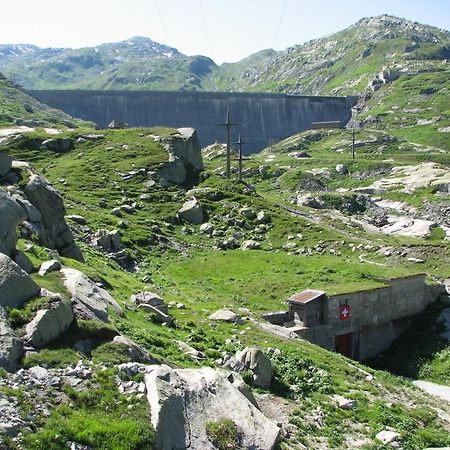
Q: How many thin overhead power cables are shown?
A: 3